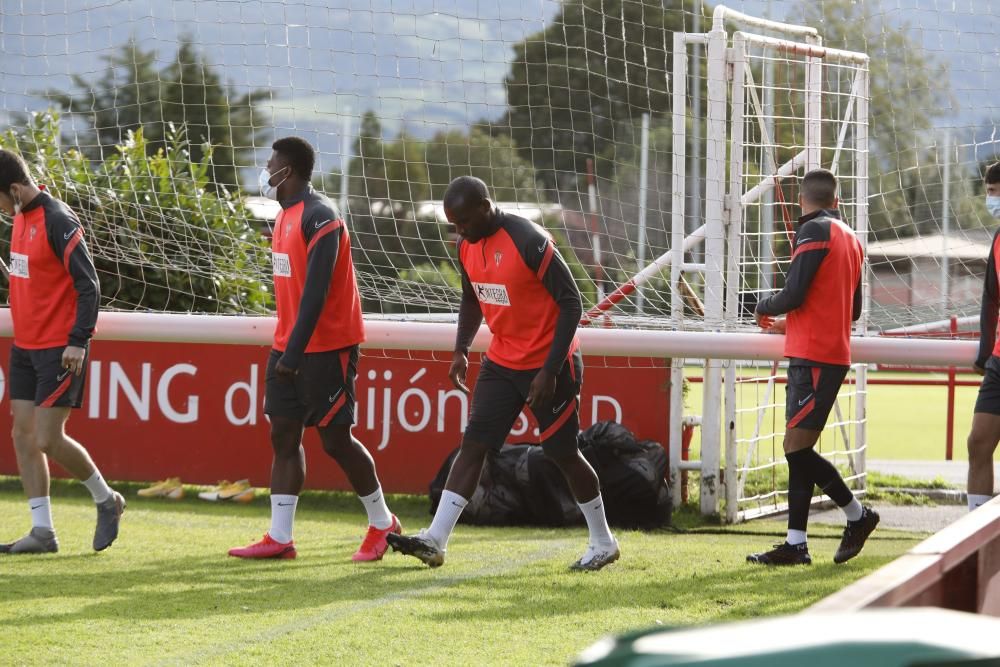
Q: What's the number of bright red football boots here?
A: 2